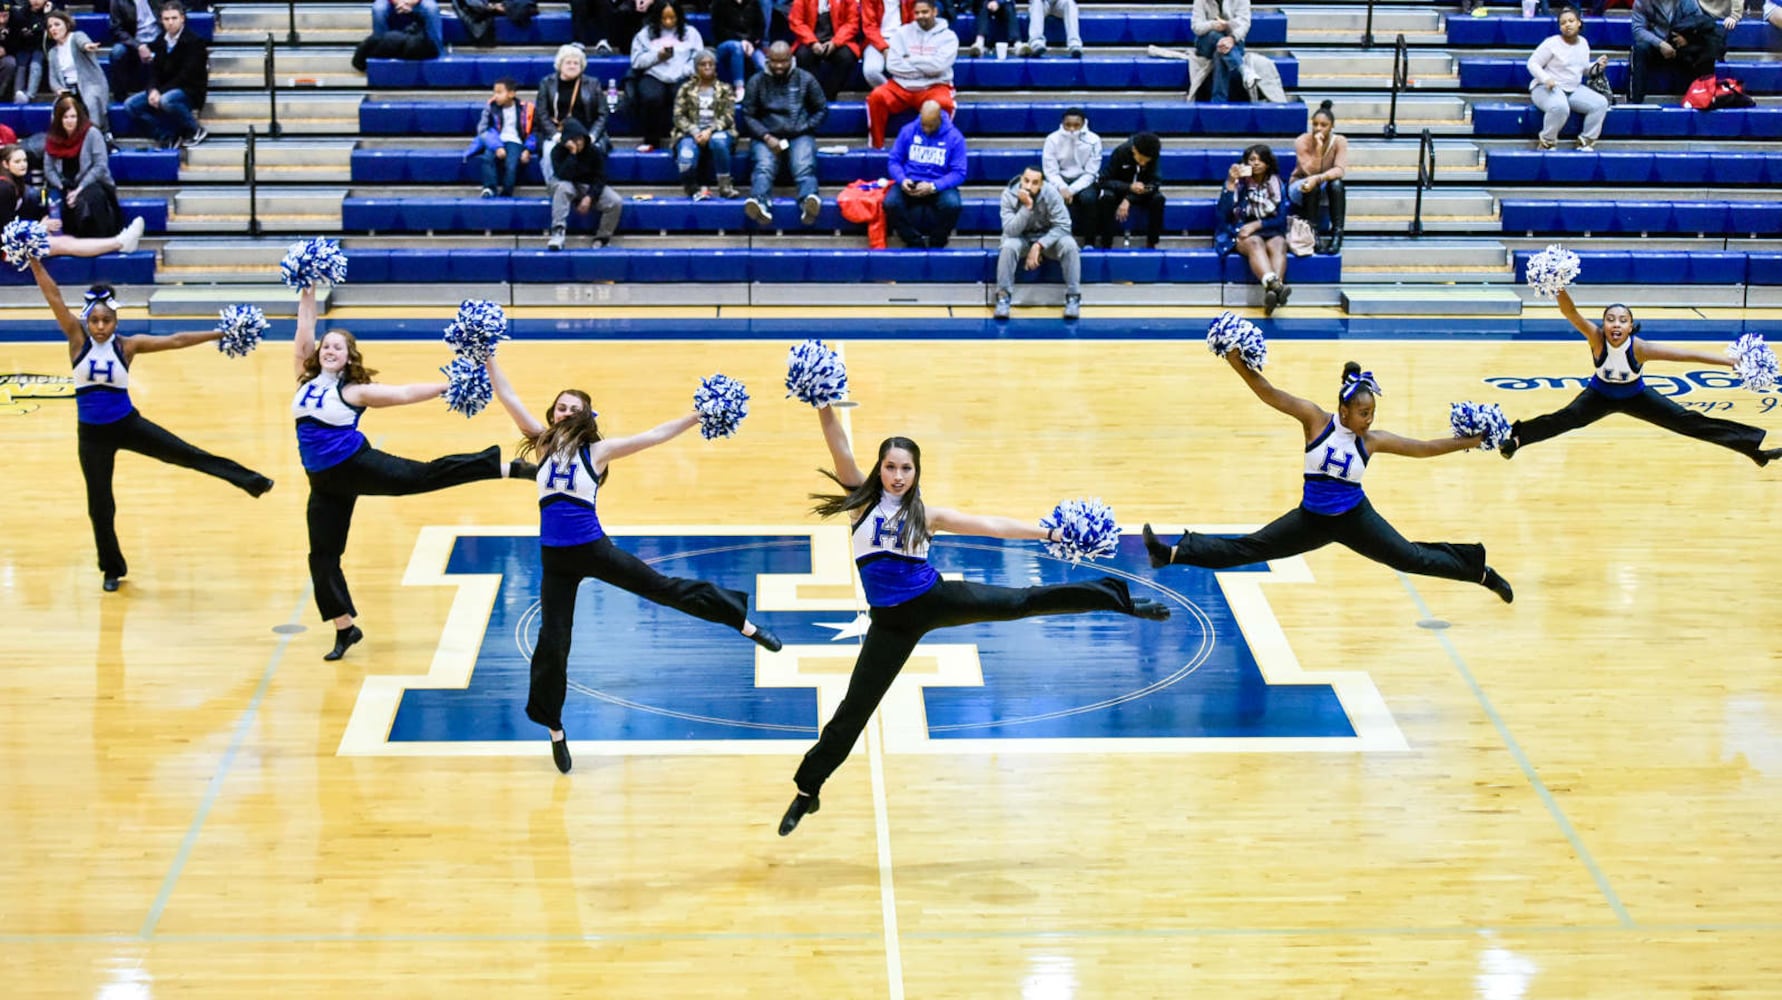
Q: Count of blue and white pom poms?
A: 12